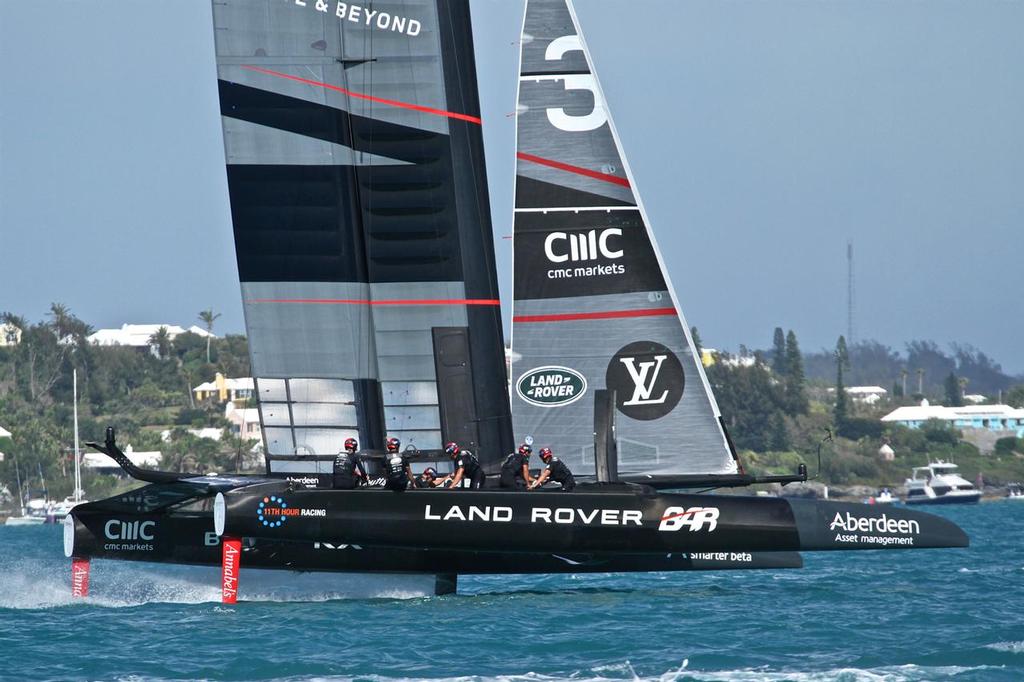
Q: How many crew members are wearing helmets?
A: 6